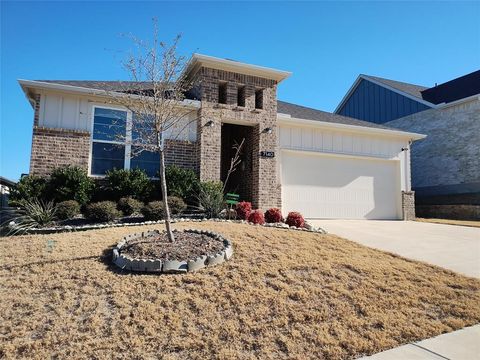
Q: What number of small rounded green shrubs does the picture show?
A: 5